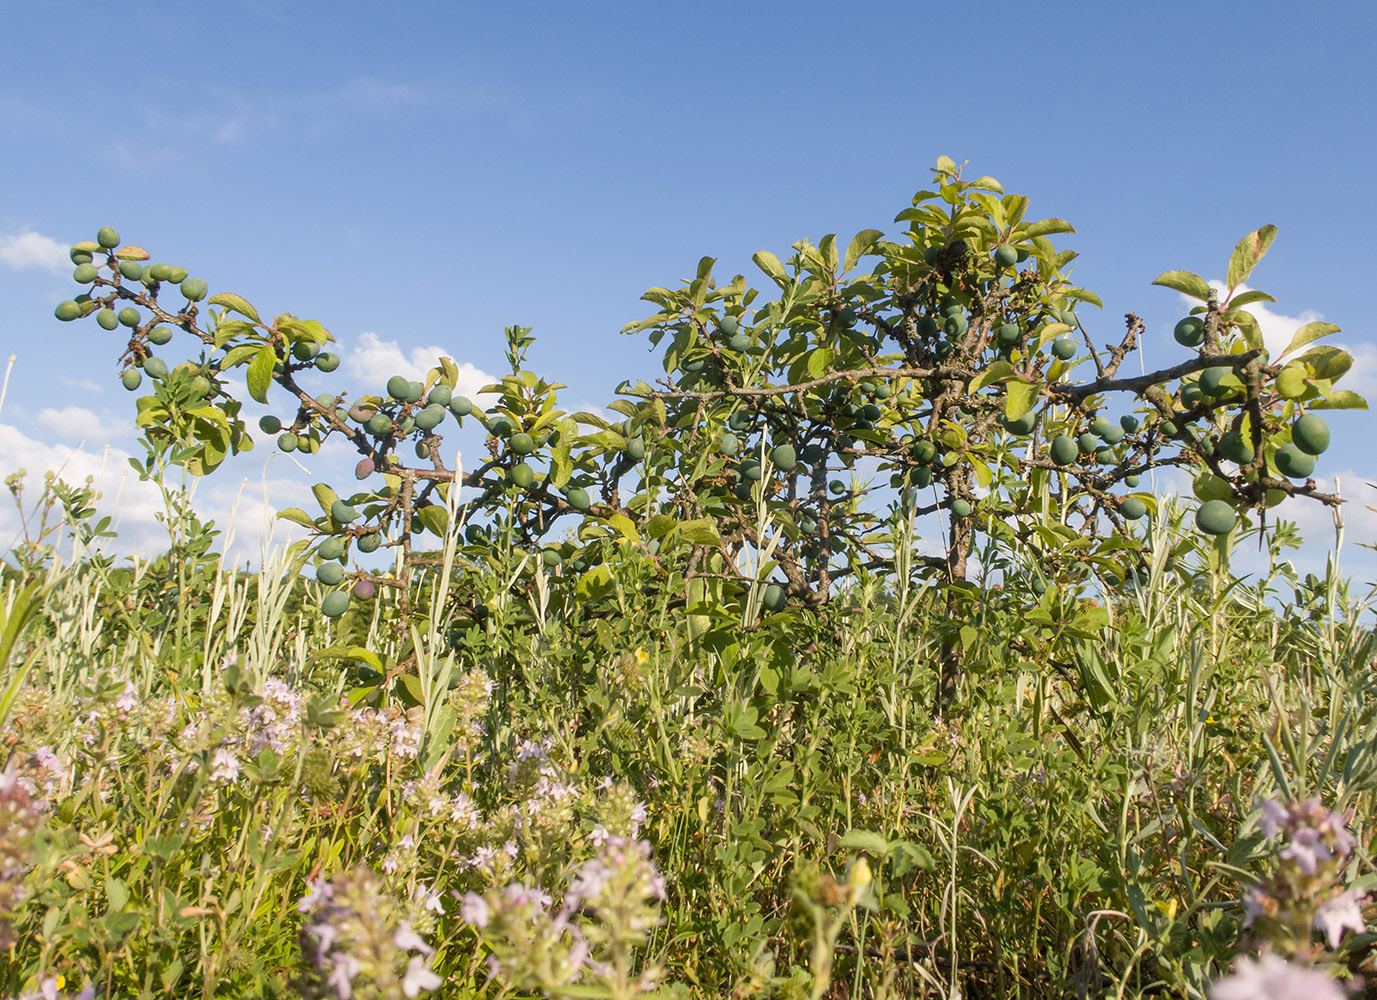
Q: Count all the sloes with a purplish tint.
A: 3